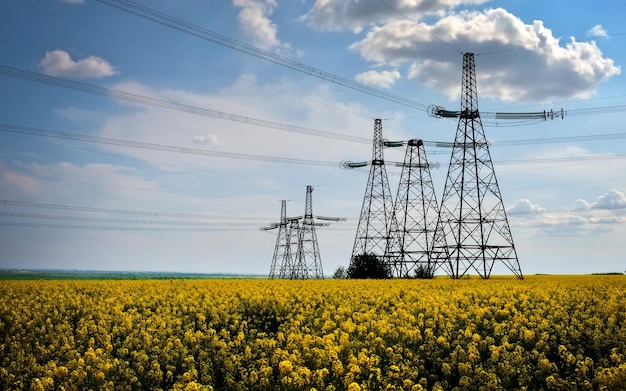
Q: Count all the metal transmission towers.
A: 6